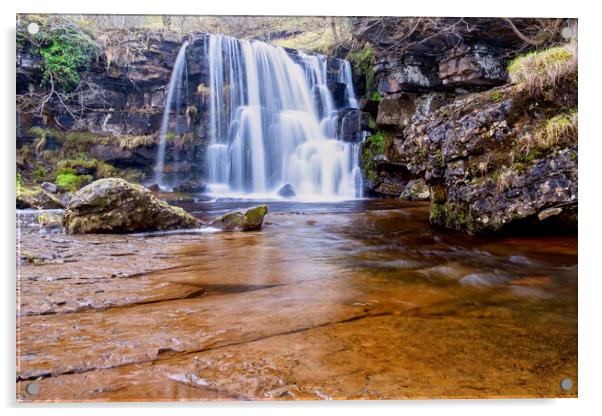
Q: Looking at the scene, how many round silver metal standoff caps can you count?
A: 4